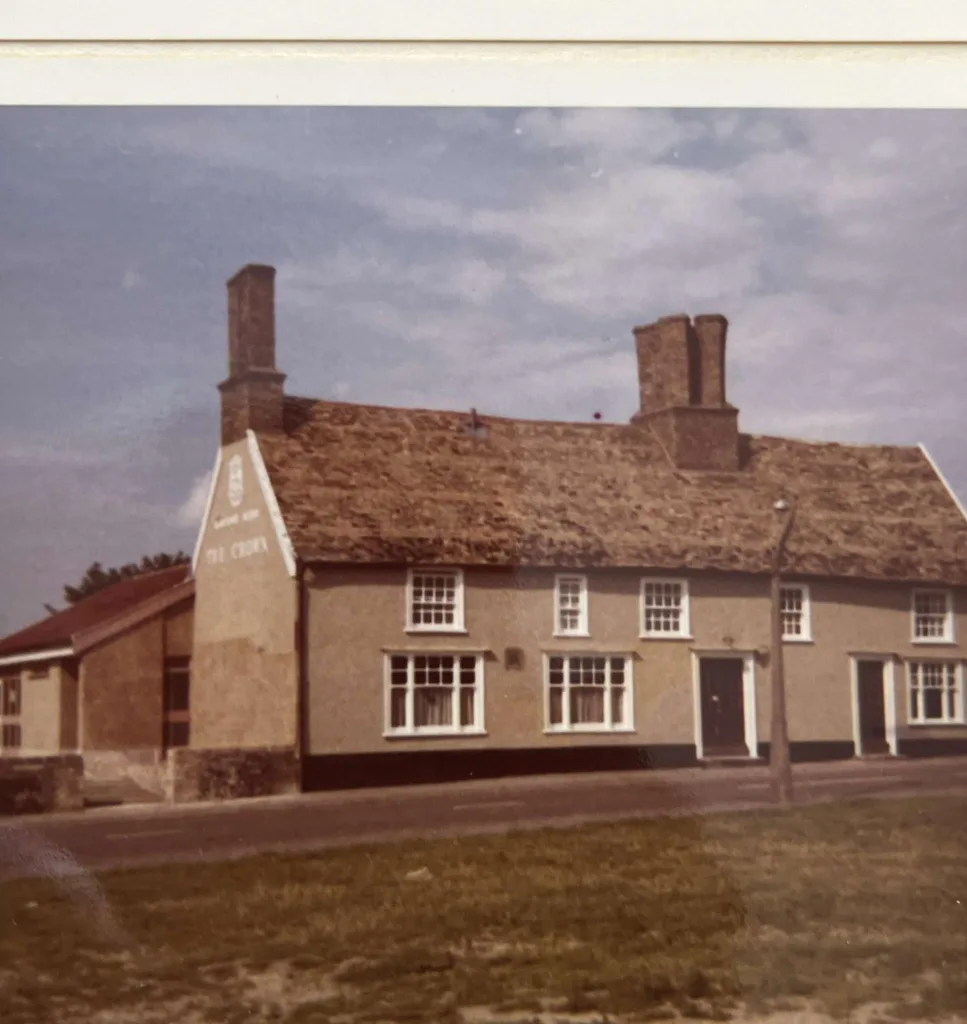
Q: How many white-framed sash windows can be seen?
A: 8